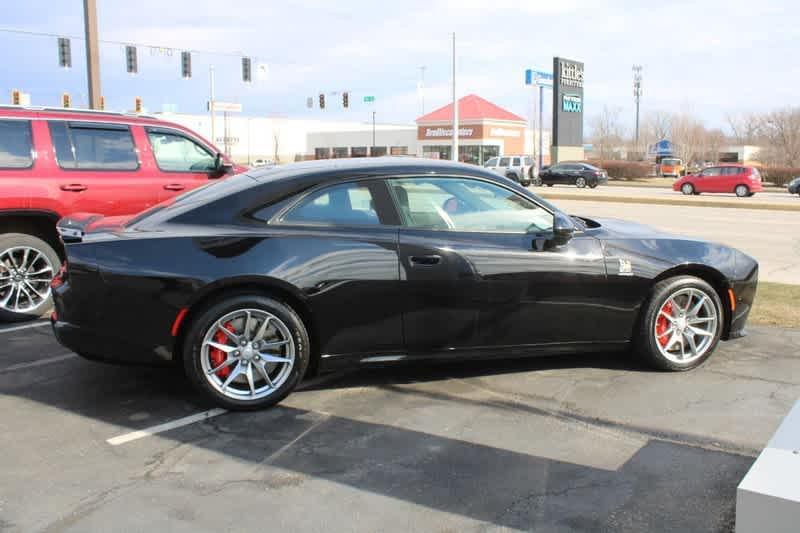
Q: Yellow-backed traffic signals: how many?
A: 4